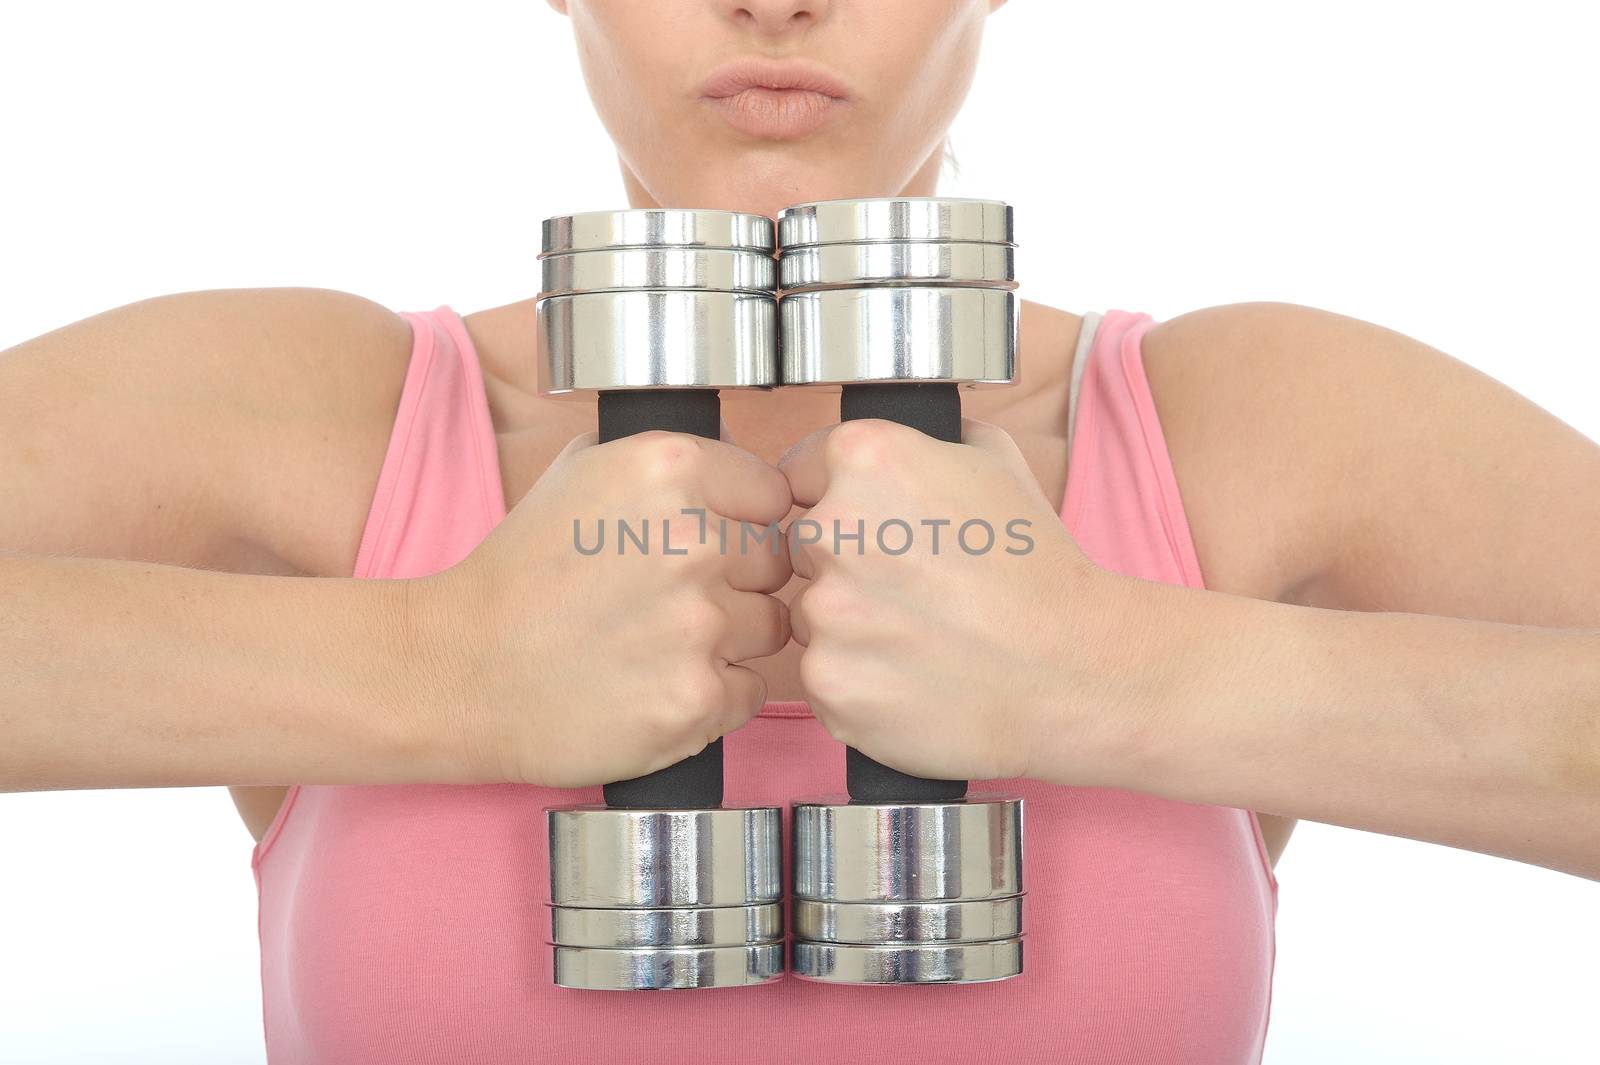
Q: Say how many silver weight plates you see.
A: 12